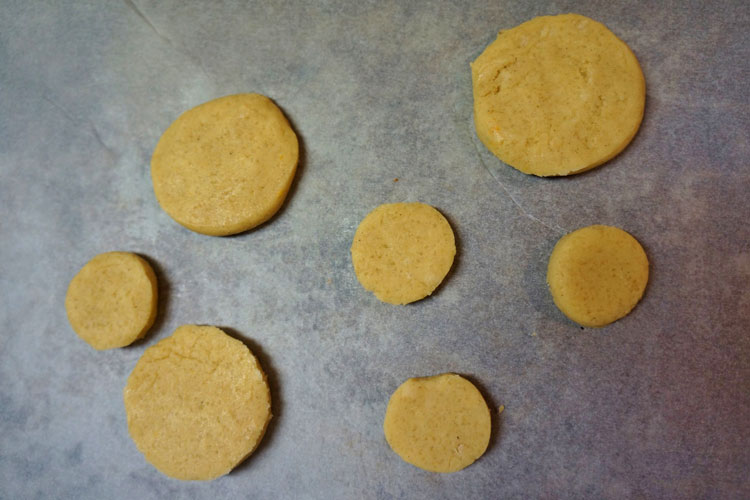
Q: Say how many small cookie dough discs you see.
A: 4